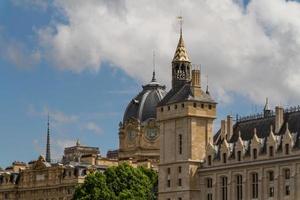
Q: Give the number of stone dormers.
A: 6